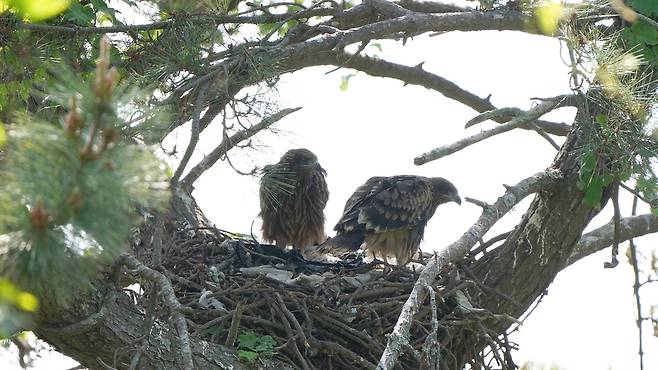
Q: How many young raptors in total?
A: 2